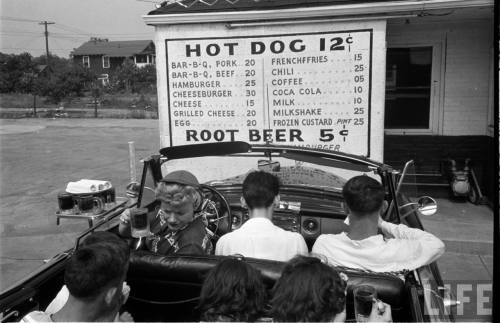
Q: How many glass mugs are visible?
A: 5